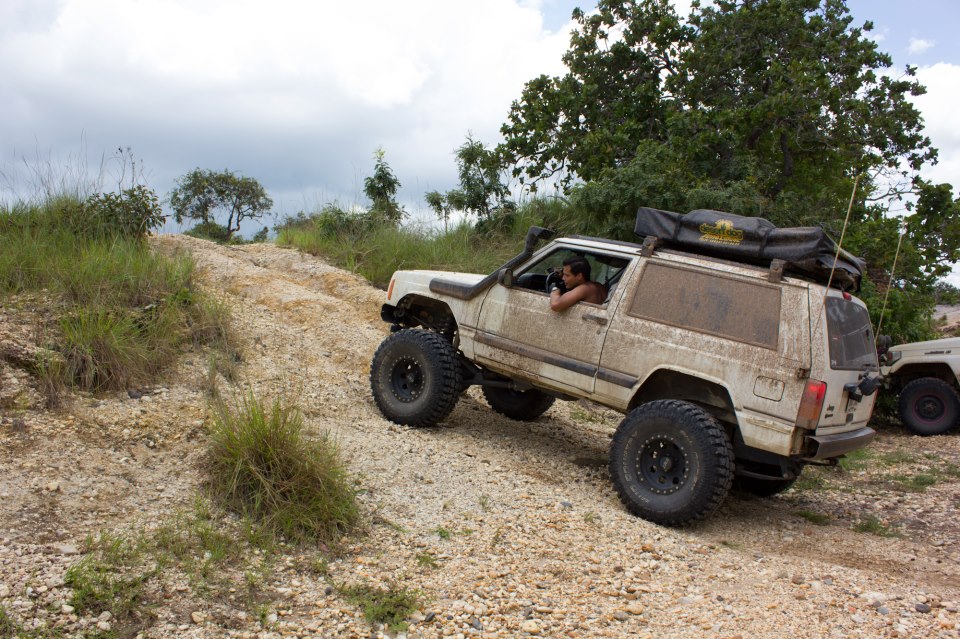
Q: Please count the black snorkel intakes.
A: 1